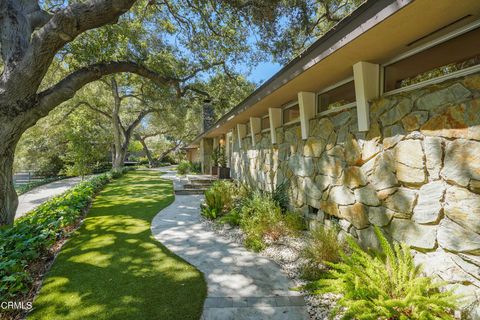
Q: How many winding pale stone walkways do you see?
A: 1